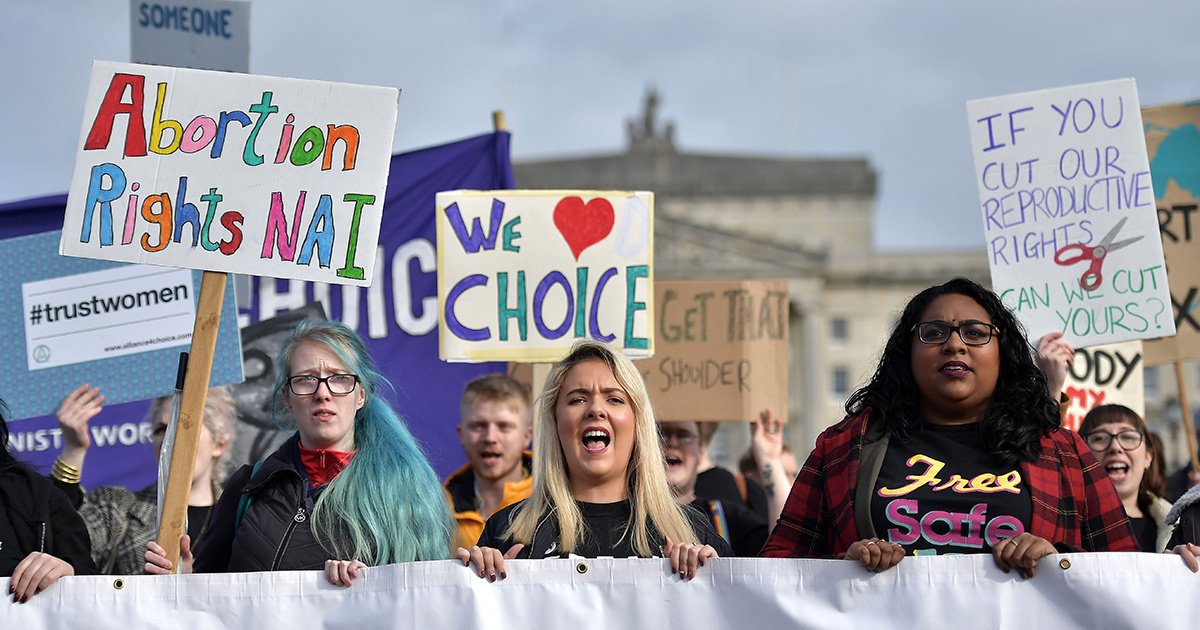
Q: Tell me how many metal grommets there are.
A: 3